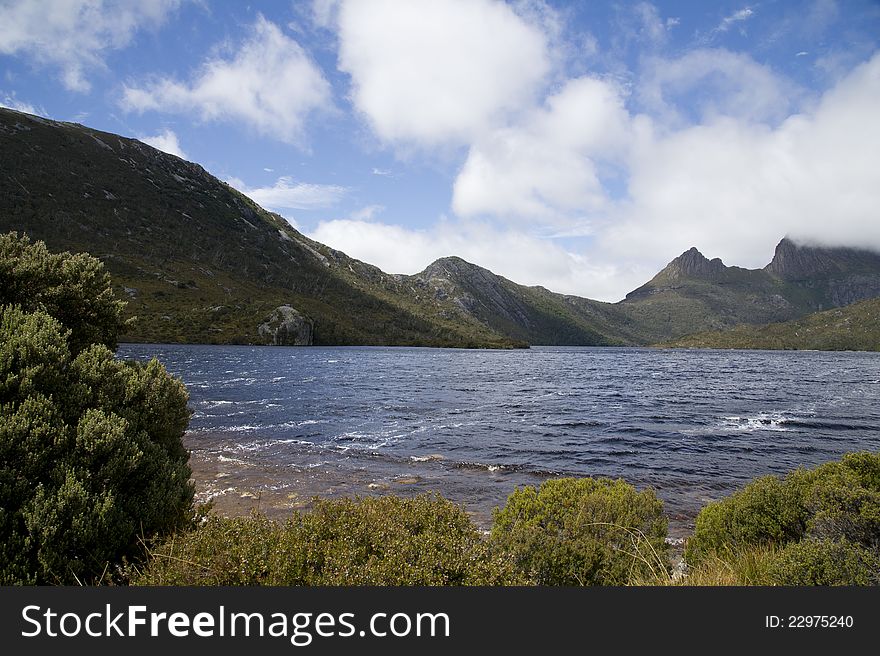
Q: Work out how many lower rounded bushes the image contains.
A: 3